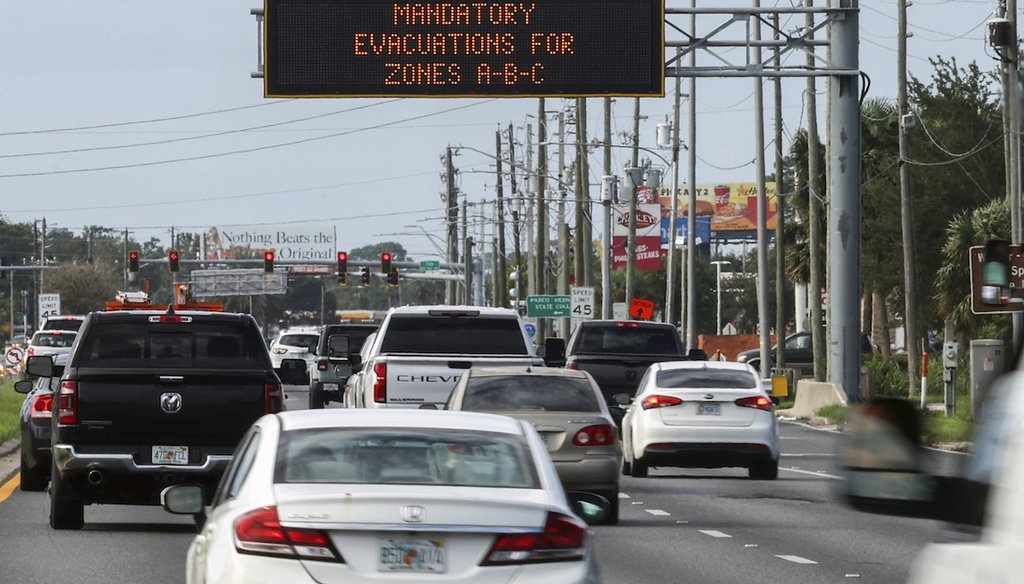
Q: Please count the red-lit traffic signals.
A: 5